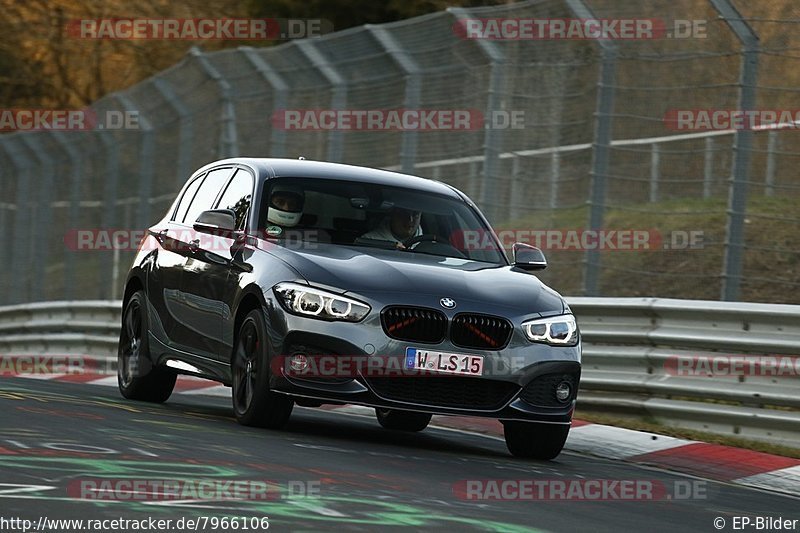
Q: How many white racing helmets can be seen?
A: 1